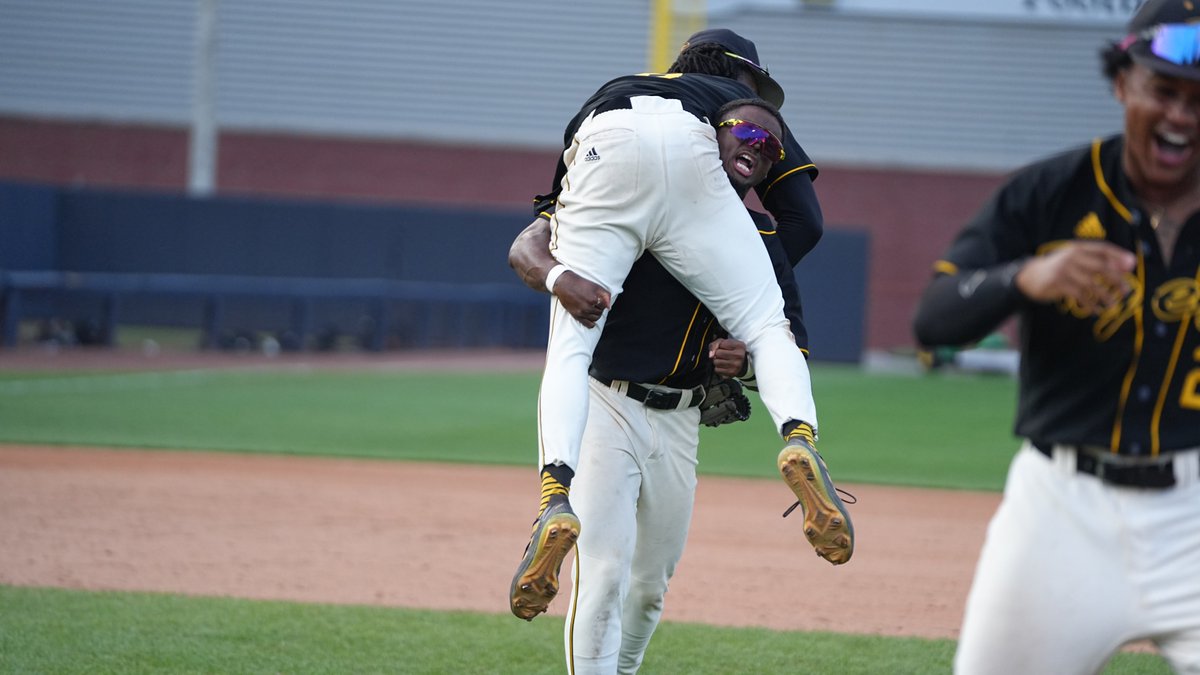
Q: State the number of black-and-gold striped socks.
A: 2